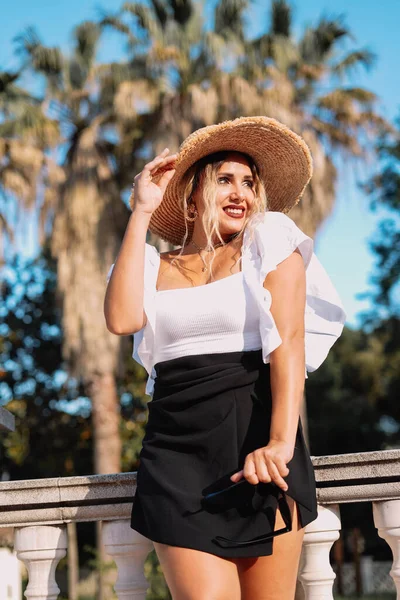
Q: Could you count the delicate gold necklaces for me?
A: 2